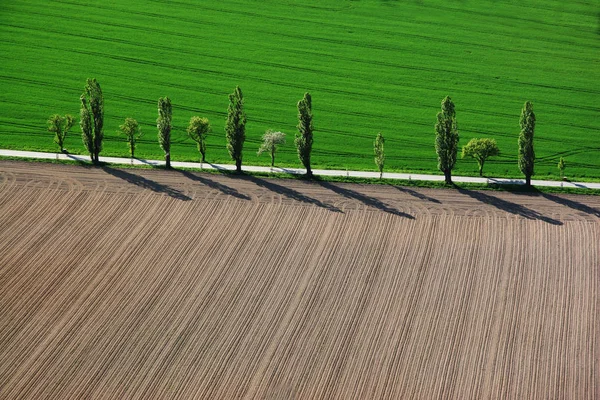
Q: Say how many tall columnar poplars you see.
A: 6